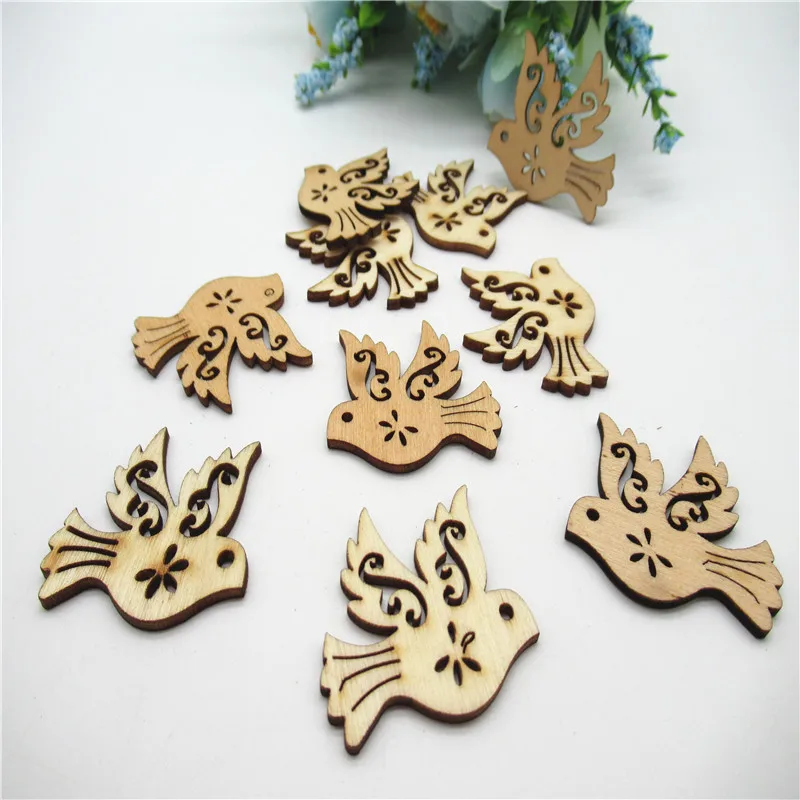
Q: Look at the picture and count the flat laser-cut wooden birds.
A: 10